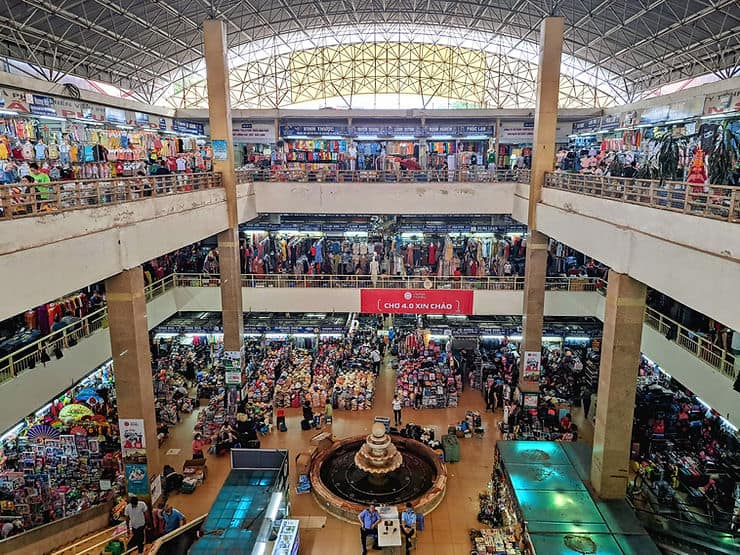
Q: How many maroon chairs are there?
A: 0